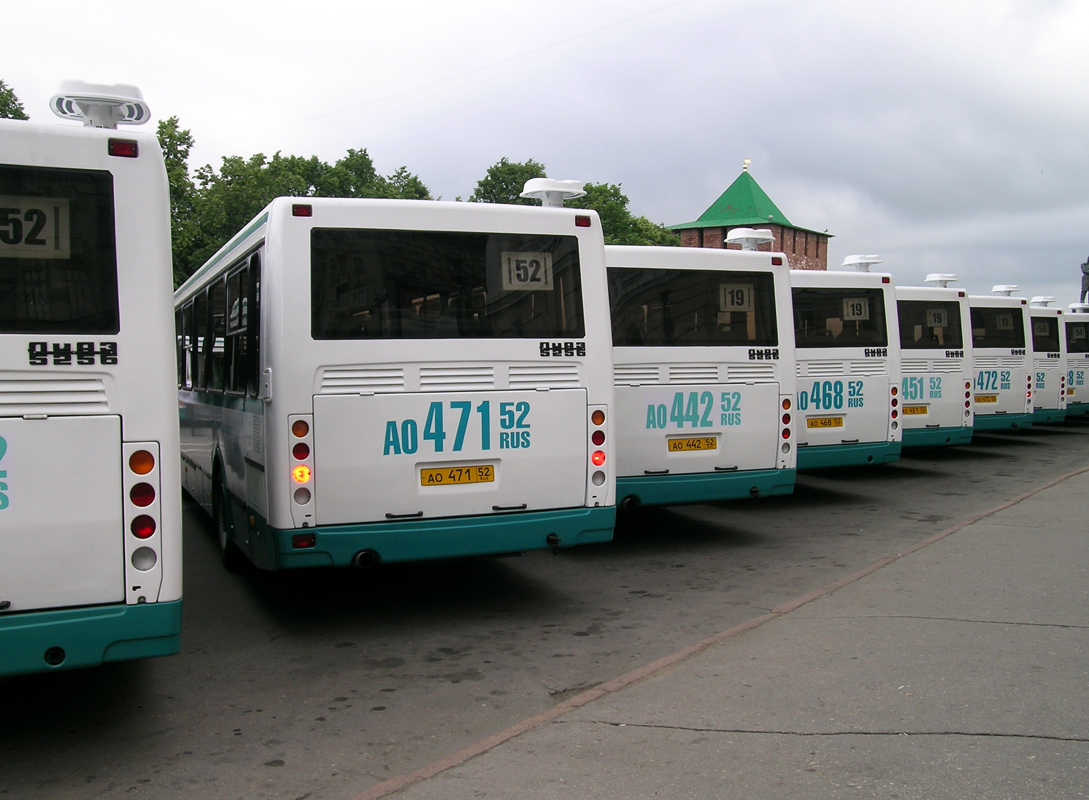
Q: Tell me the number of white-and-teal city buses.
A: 8